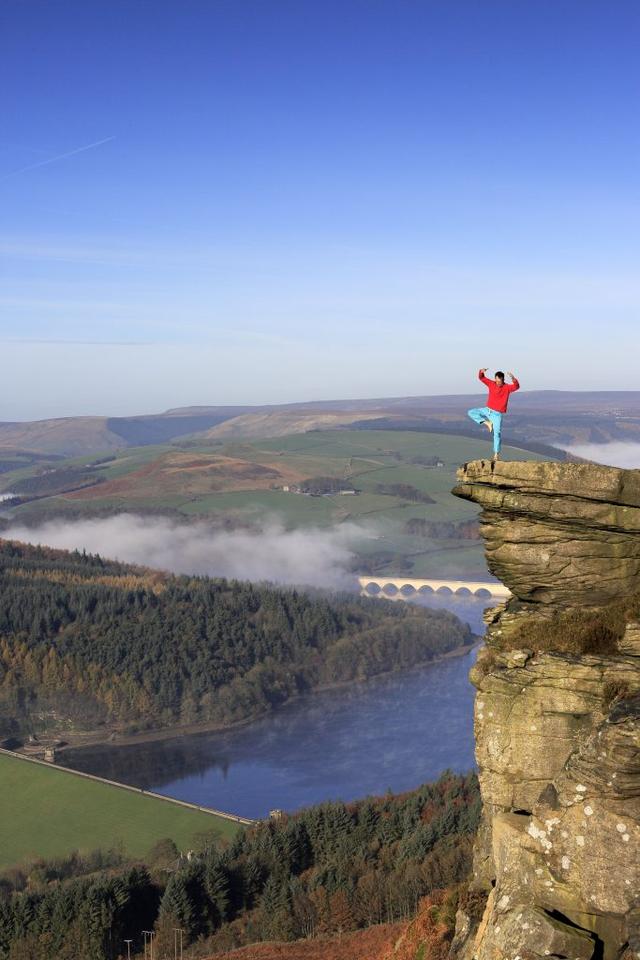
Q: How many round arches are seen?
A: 7